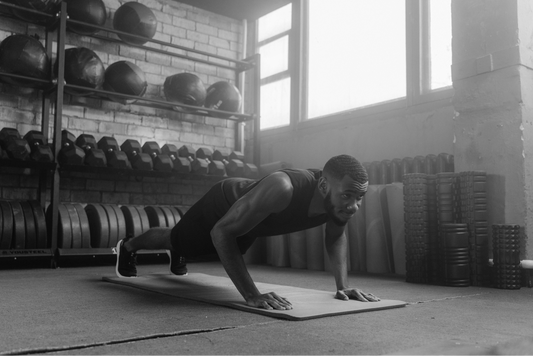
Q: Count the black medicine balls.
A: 8